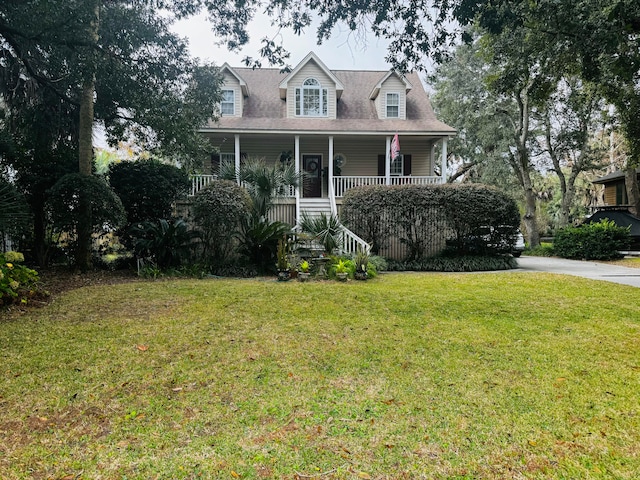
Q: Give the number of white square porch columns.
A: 5